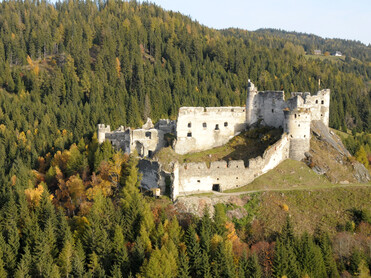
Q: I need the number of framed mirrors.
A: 0